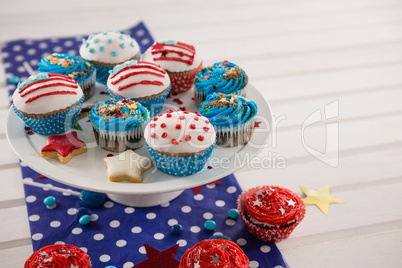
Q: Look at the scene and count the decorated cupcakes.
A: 12